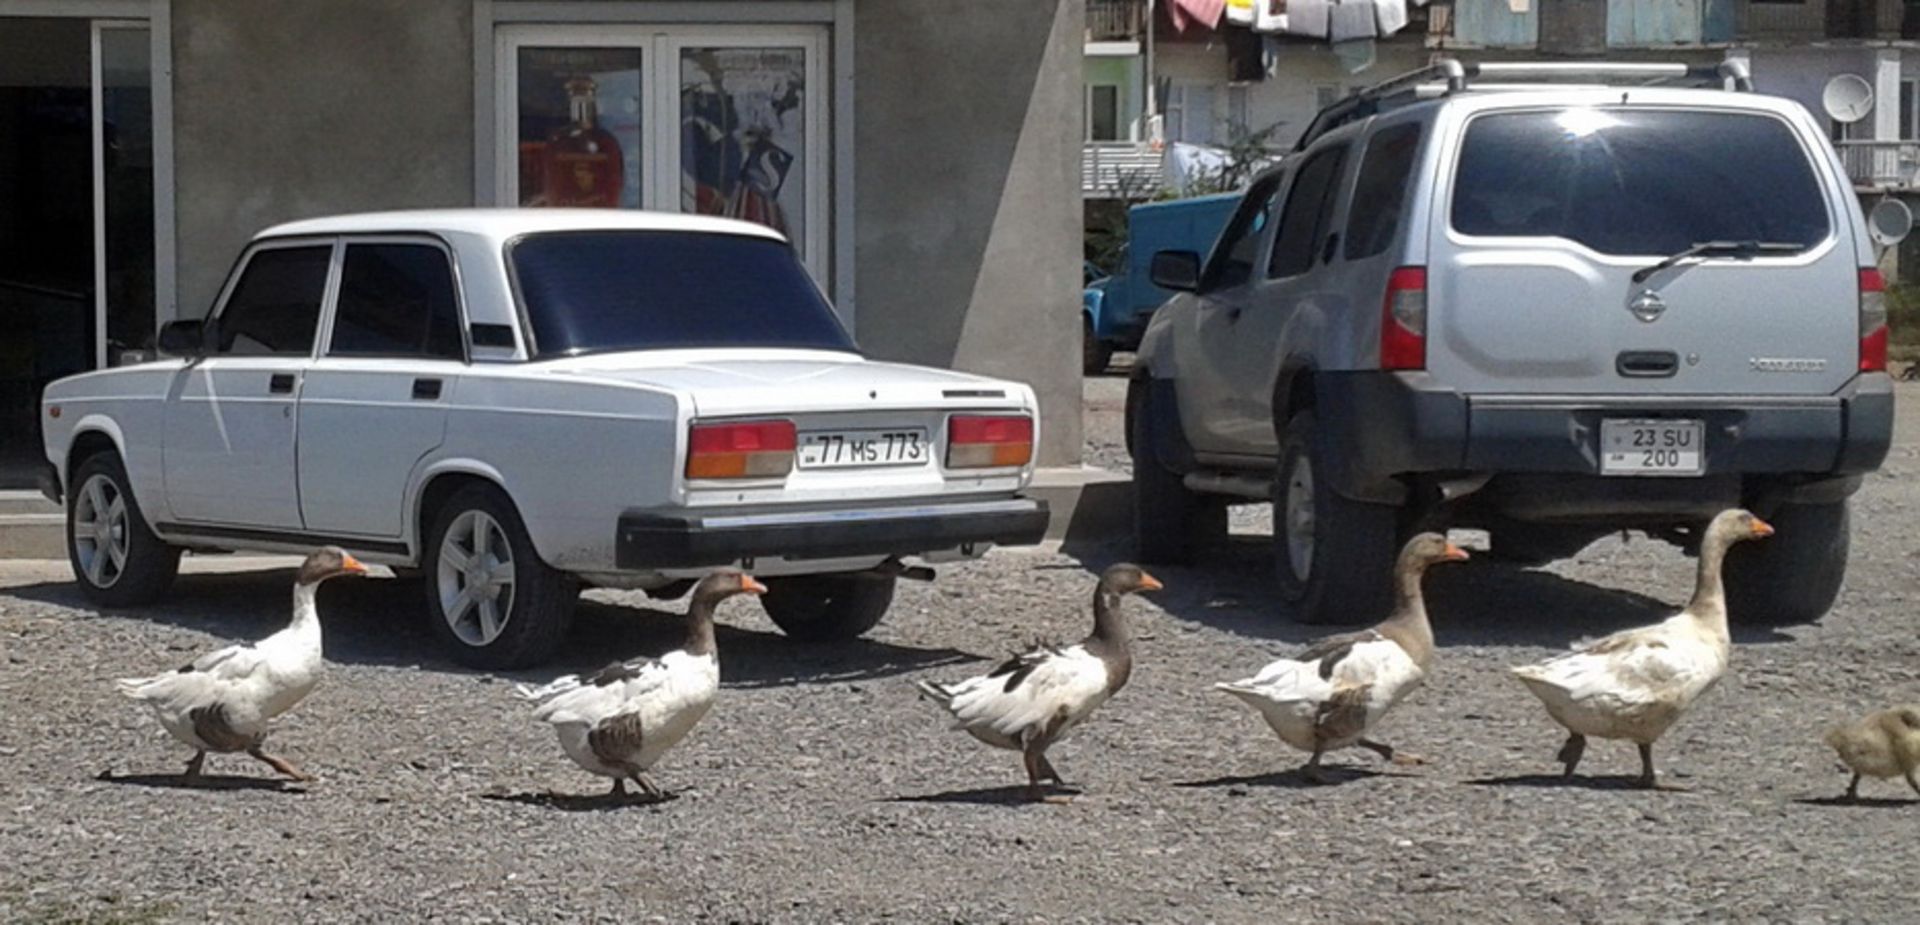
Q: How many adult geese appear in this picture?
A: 5